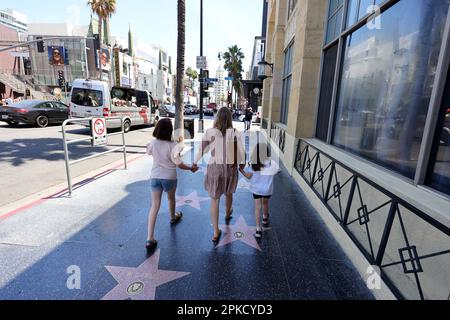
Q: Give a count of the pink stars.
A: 3